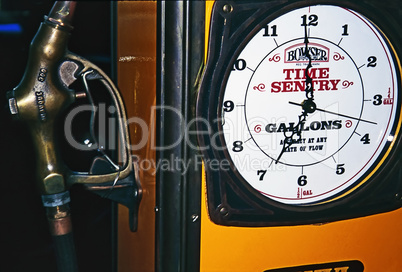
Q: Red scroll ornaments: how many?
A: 6